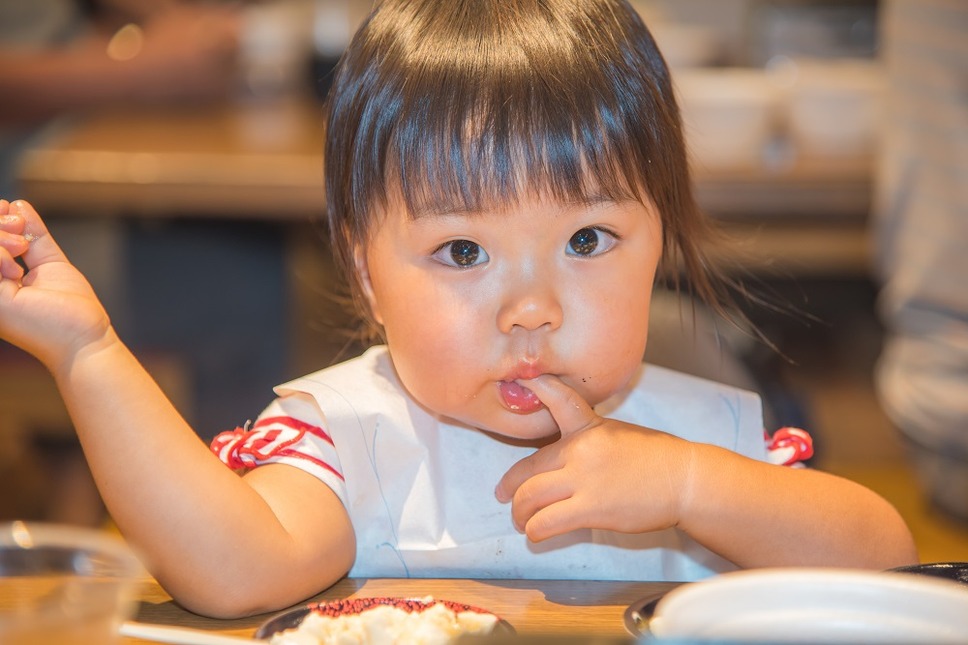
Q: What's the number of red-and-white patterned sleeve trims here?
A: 2